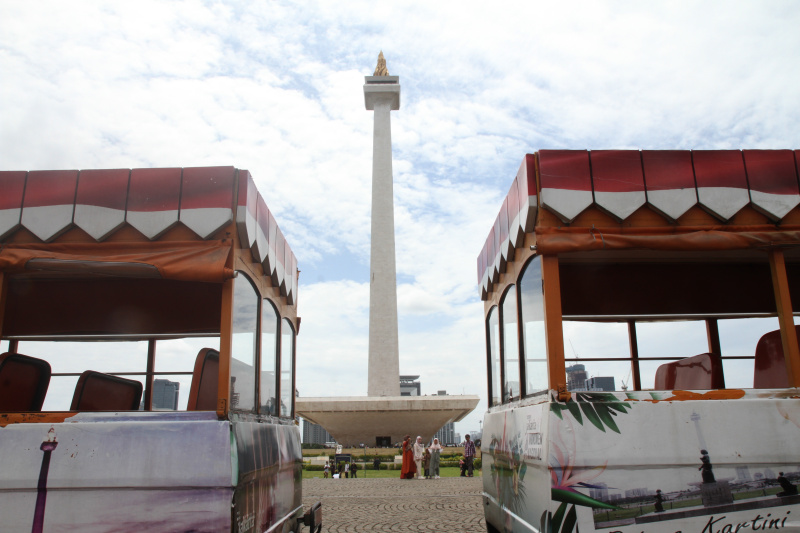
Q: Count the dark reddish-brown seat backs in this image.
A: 5